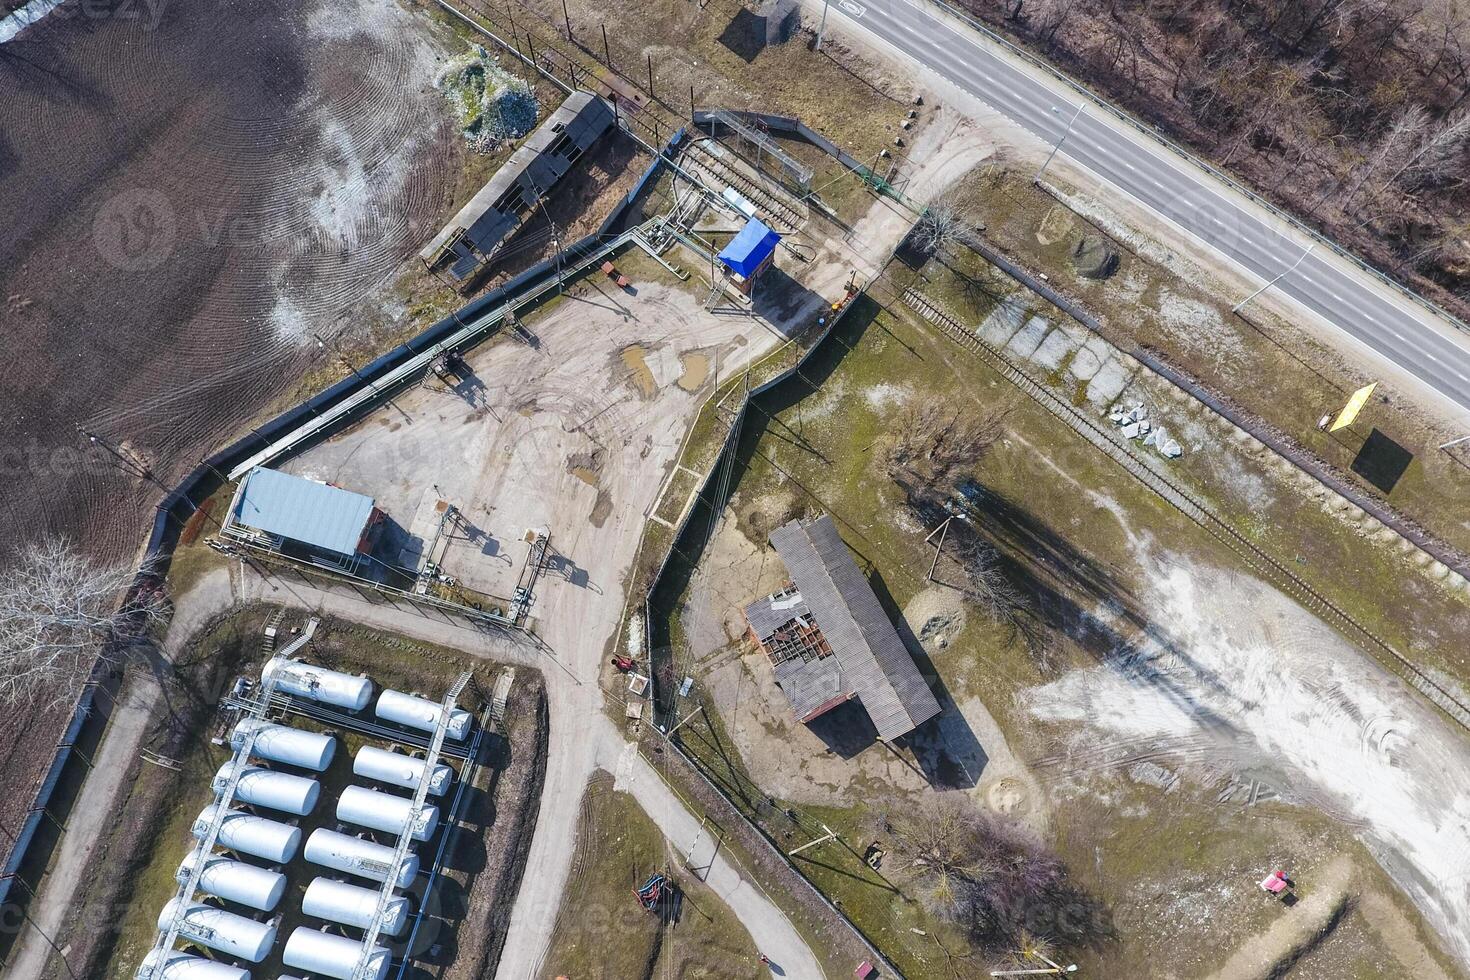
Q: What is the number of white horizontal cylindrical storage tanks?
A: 13